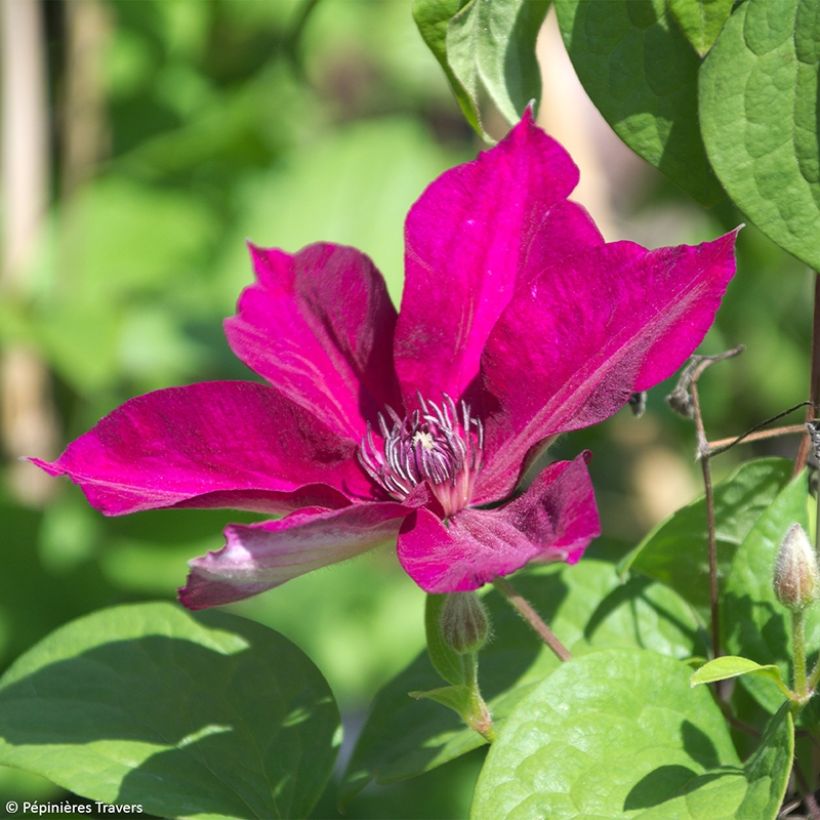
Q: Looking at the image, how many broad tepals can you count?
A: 6